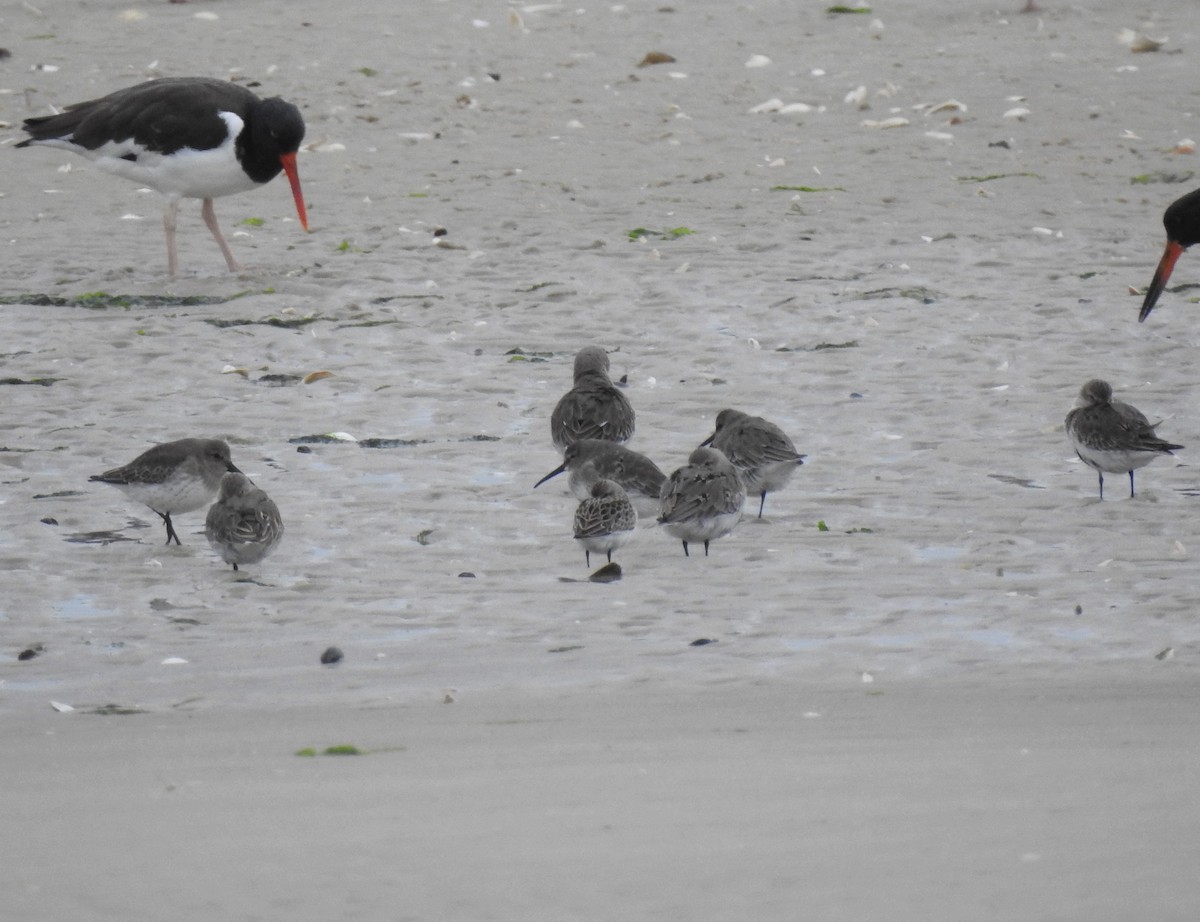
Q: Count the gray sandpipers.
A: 8